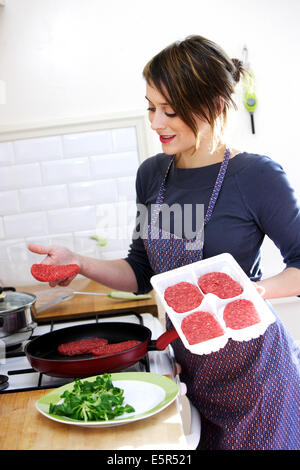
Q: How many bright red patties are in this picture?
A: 7